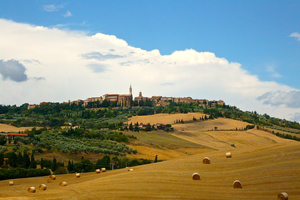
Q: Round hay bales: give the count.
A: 14